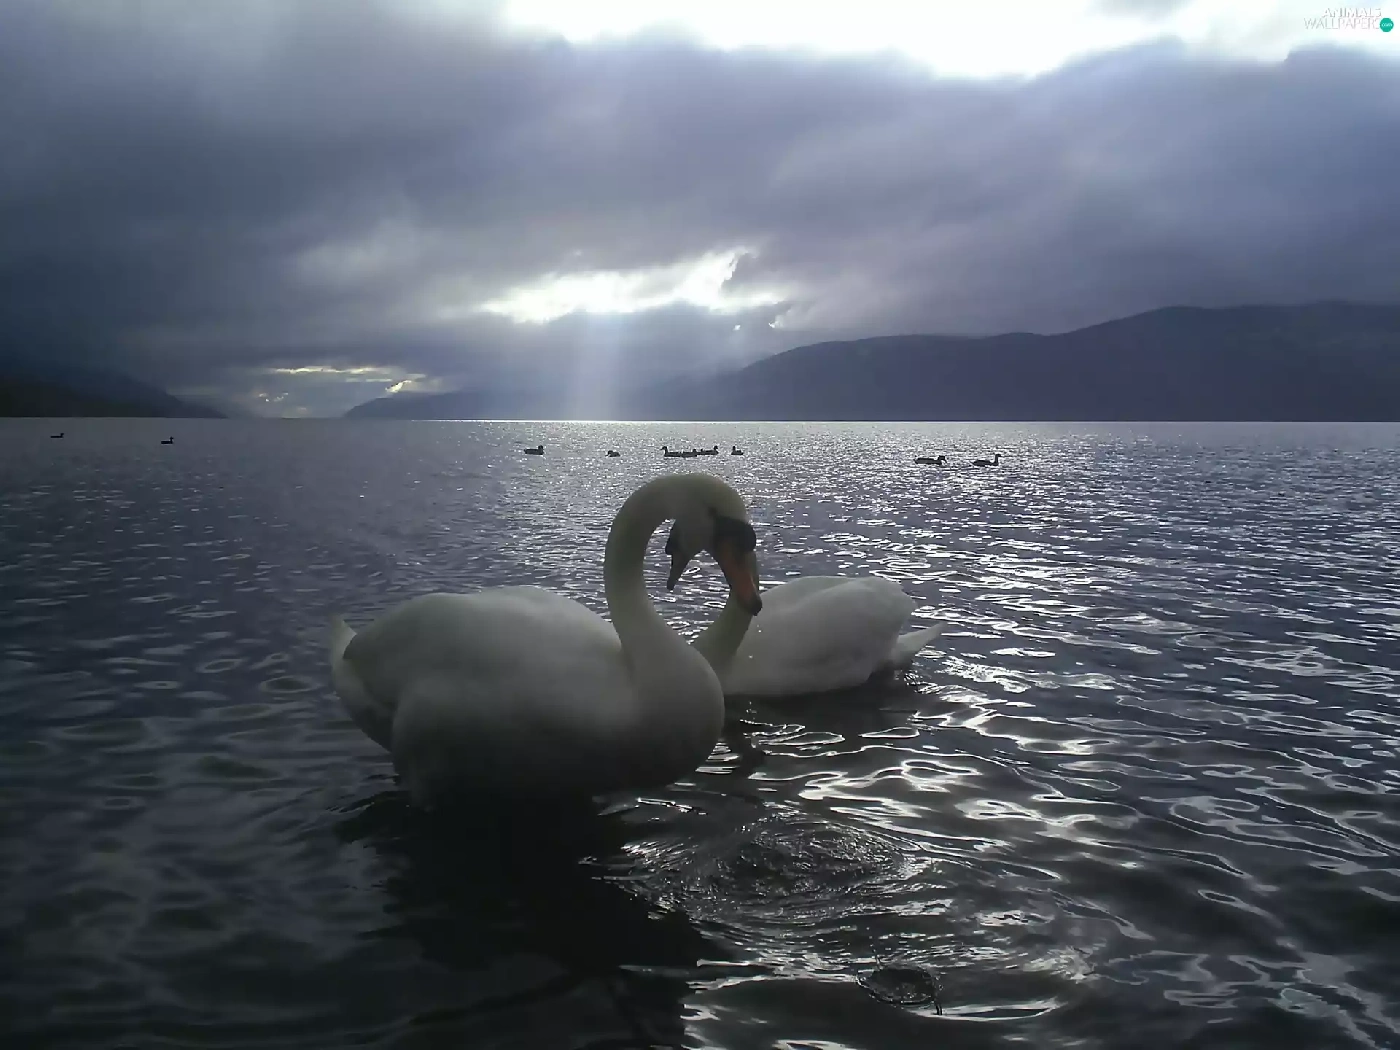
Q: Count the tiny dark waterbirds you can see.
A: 10